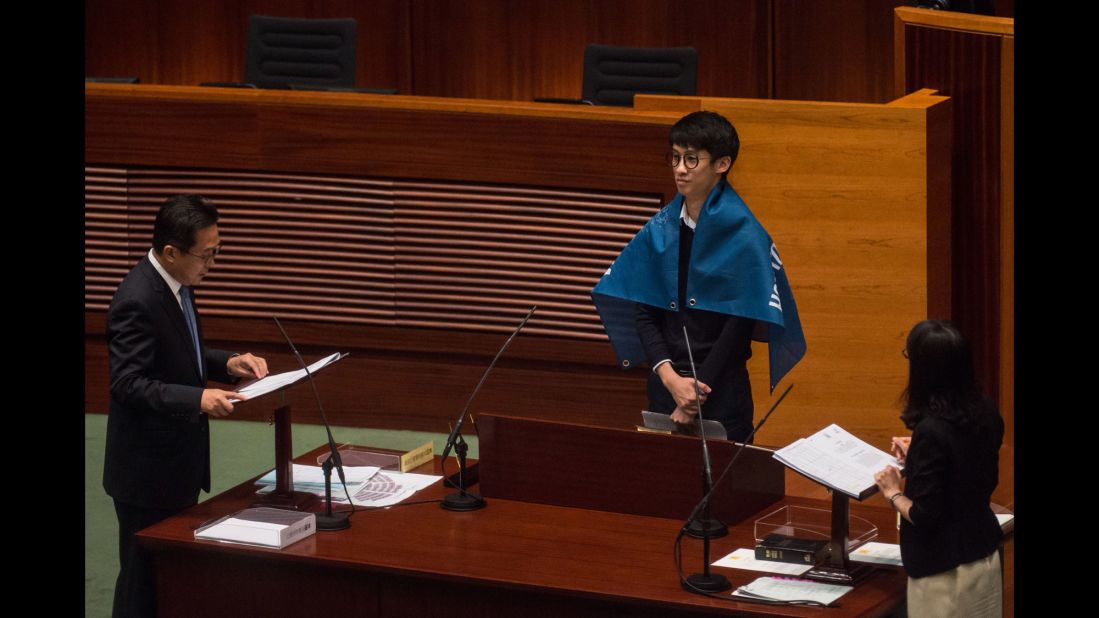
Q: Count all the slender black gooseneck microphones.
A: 4